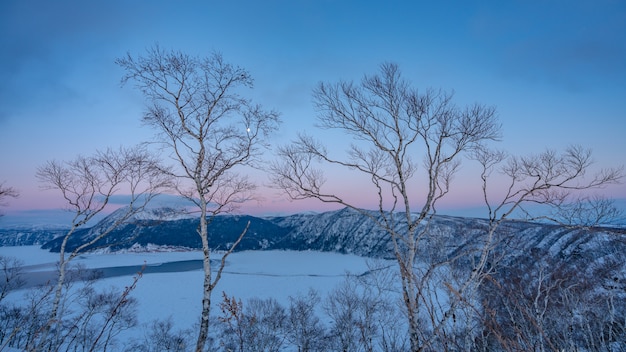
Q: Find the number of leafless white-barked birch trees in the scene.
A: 4